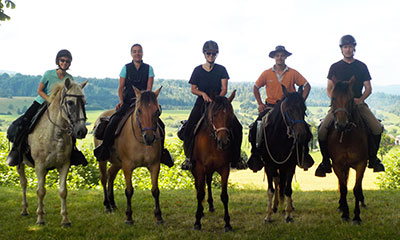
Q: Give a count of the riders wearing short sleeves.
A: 5